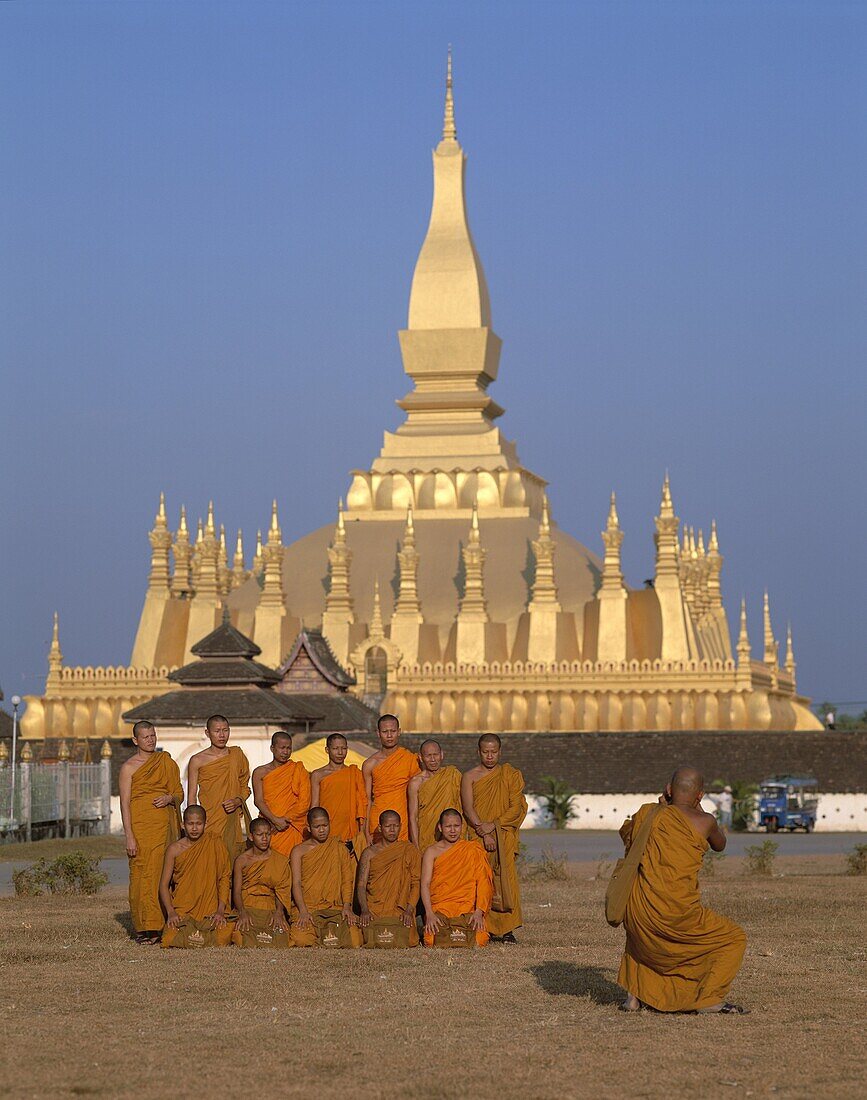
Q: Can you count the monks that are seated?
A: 5